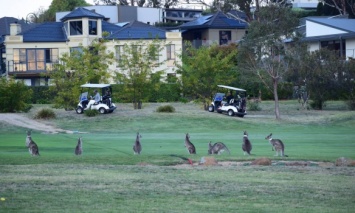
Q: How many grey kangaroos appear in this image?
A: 7